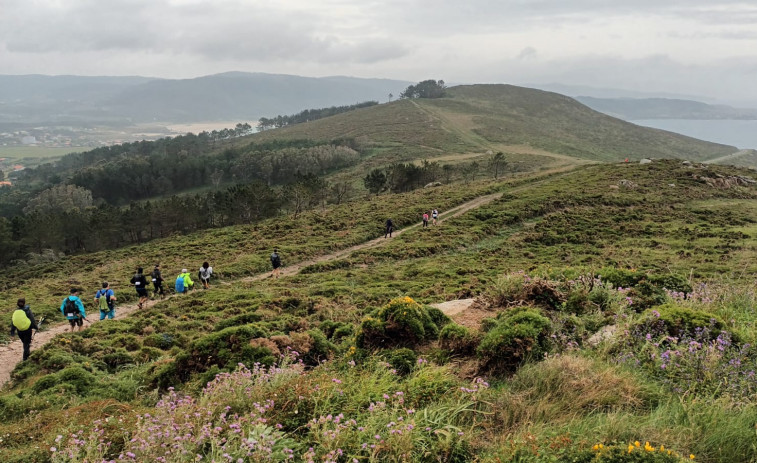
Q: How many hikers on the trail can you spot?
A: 11